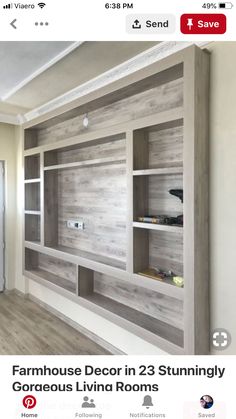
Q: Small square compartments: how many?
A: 6